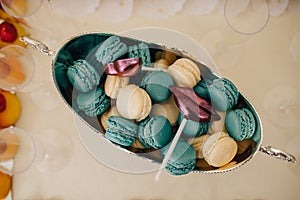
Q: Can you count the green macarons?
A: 12